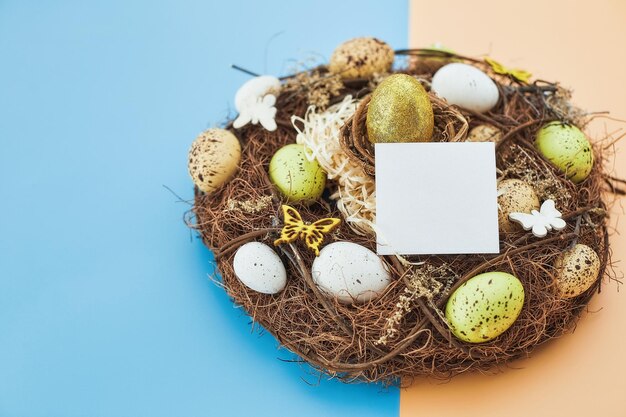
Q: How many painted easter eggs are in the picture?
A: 13